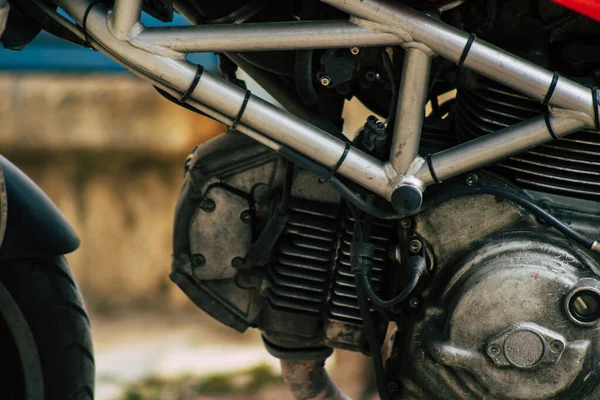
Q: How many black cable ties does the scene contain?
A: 9